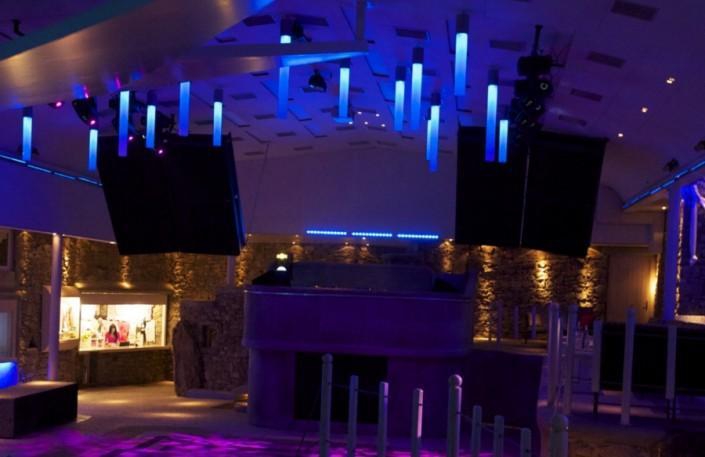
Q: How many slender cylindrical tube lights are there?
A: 15